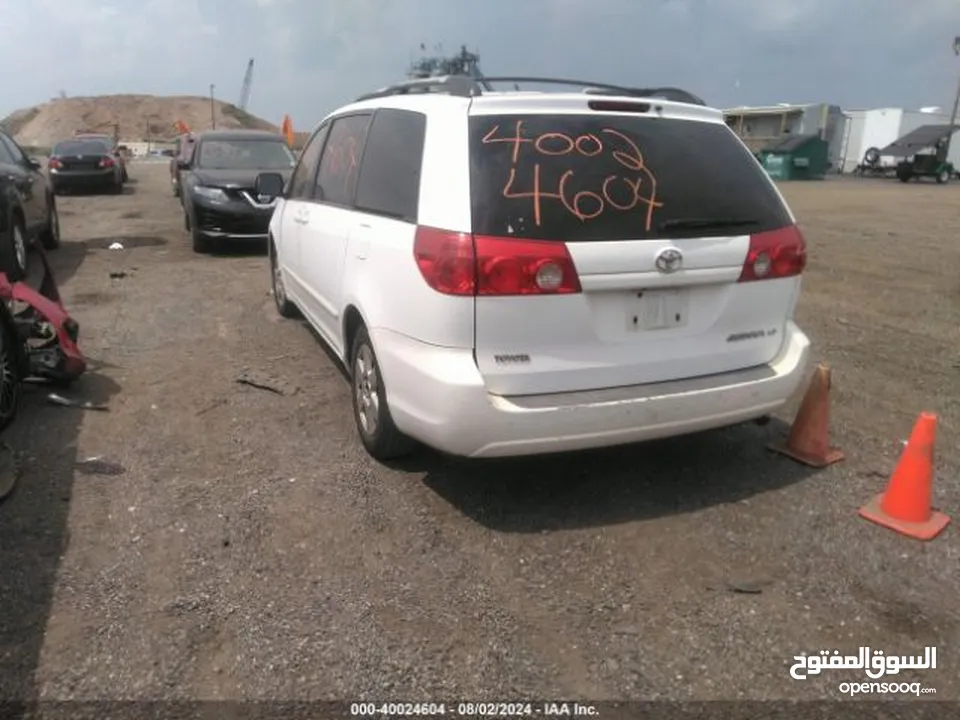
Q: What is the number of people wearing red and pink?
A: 0